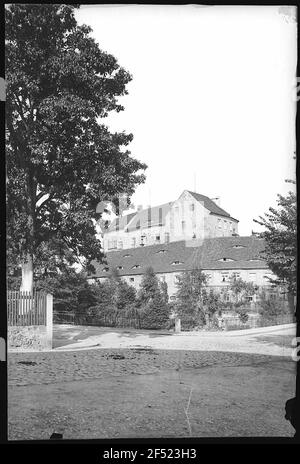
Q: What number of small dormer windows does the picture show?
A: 9